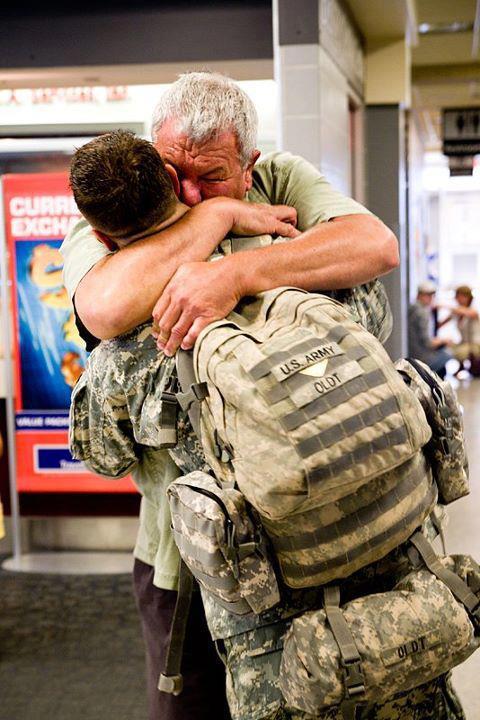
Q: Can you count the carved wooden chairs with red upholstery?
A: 0